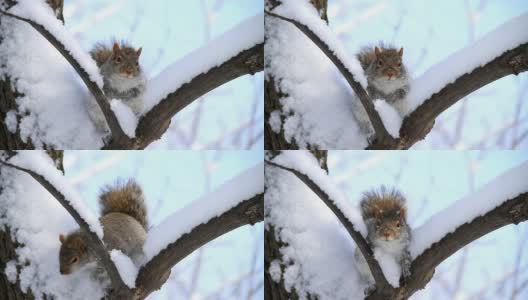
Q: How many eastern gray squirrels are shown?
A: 4